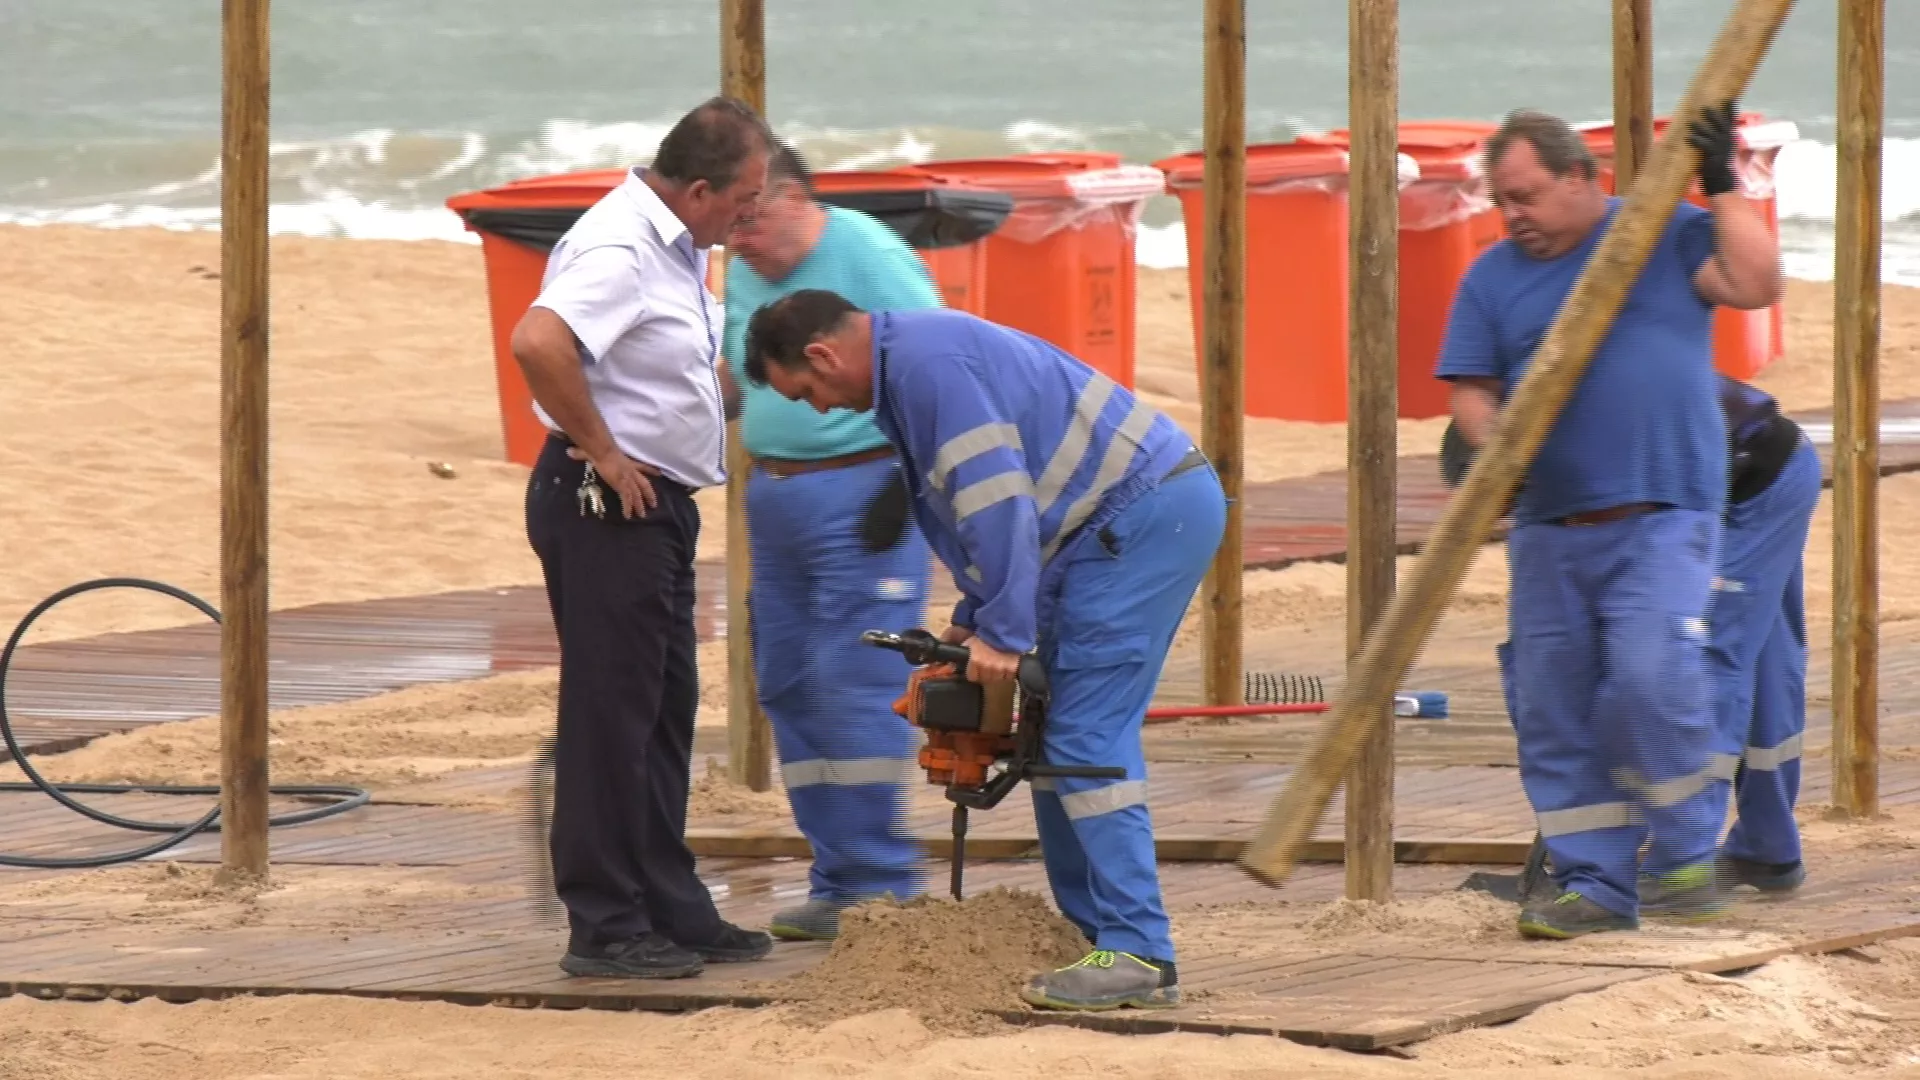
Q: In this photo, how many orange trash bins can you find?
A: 6